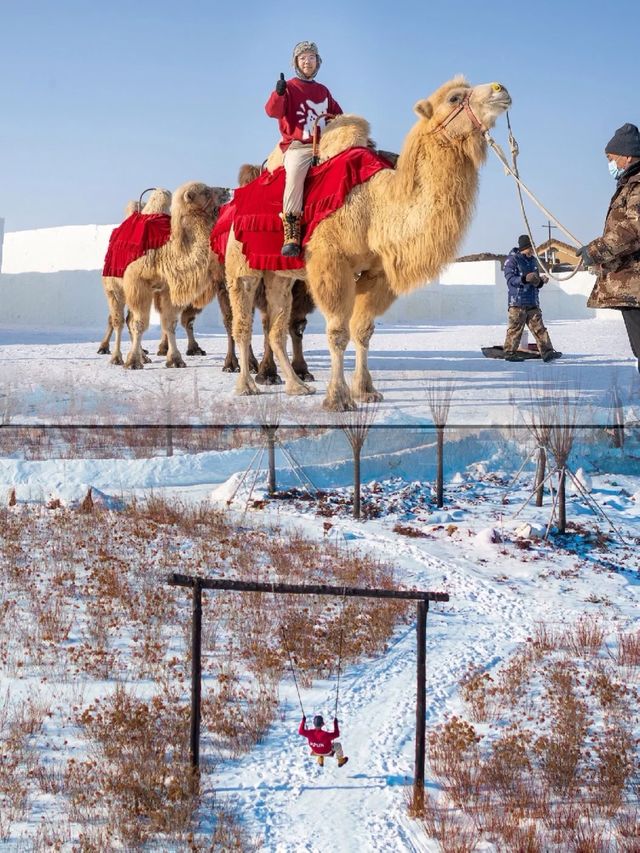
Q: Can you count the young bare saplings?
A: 5